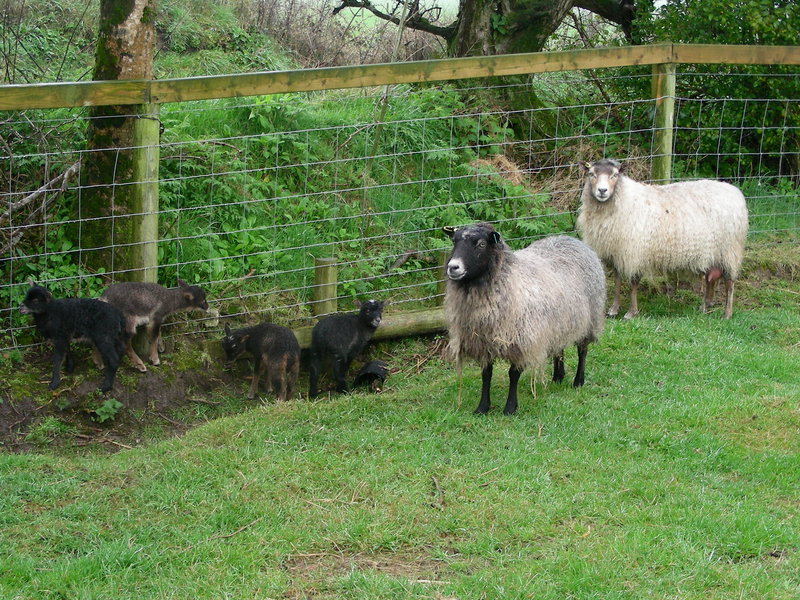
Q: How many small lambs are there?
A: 4